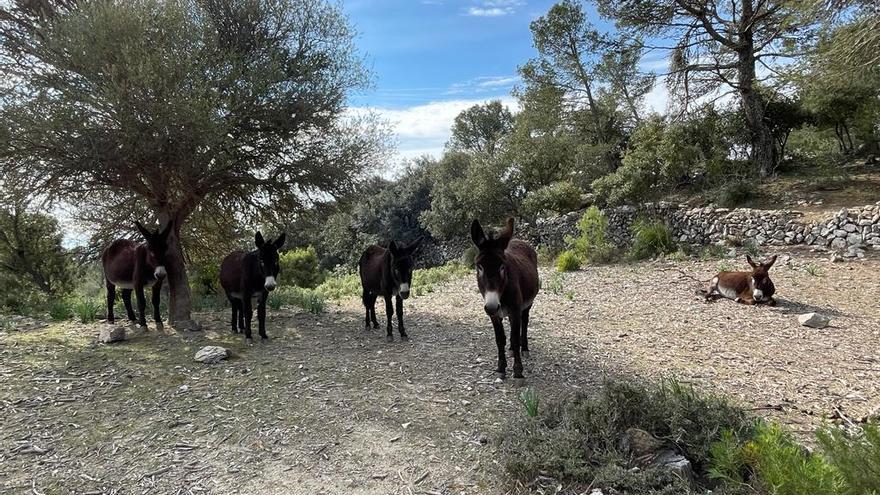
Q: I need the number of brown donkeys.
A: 5